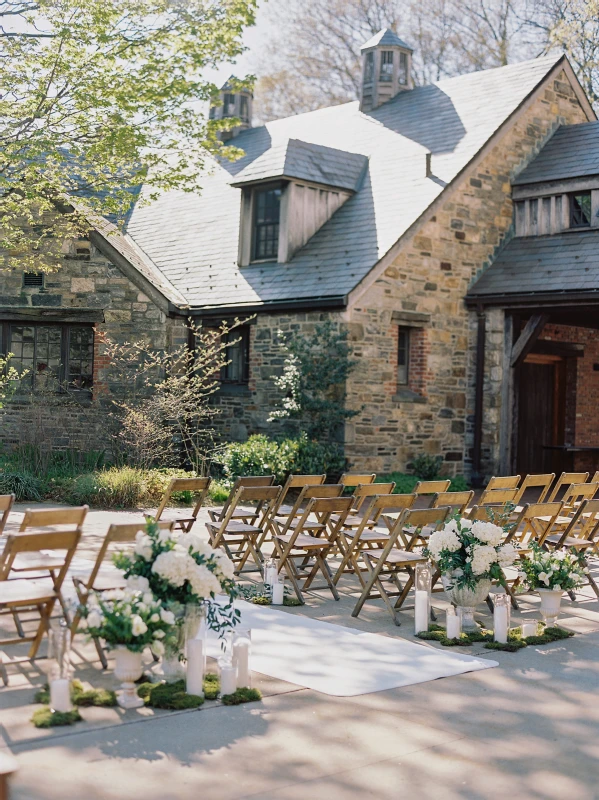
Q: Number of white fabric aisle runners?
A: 1